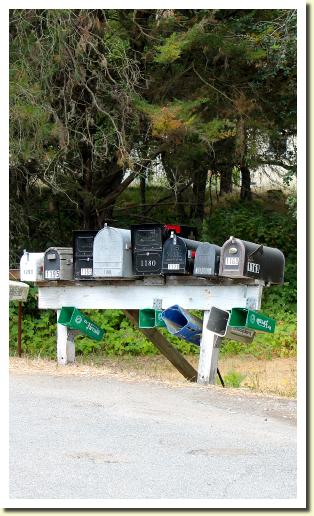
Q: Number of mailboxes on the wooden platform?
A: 8